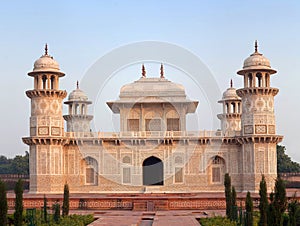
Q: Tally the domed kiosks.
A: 4